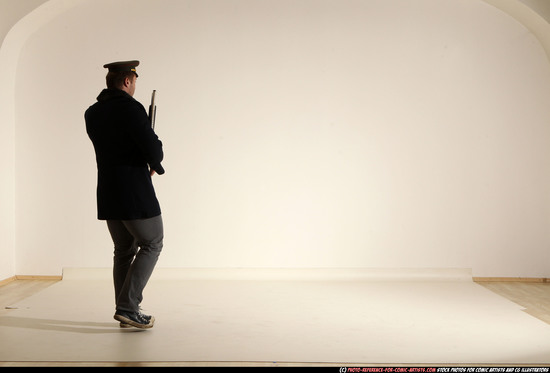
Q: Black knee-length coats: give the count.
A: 1